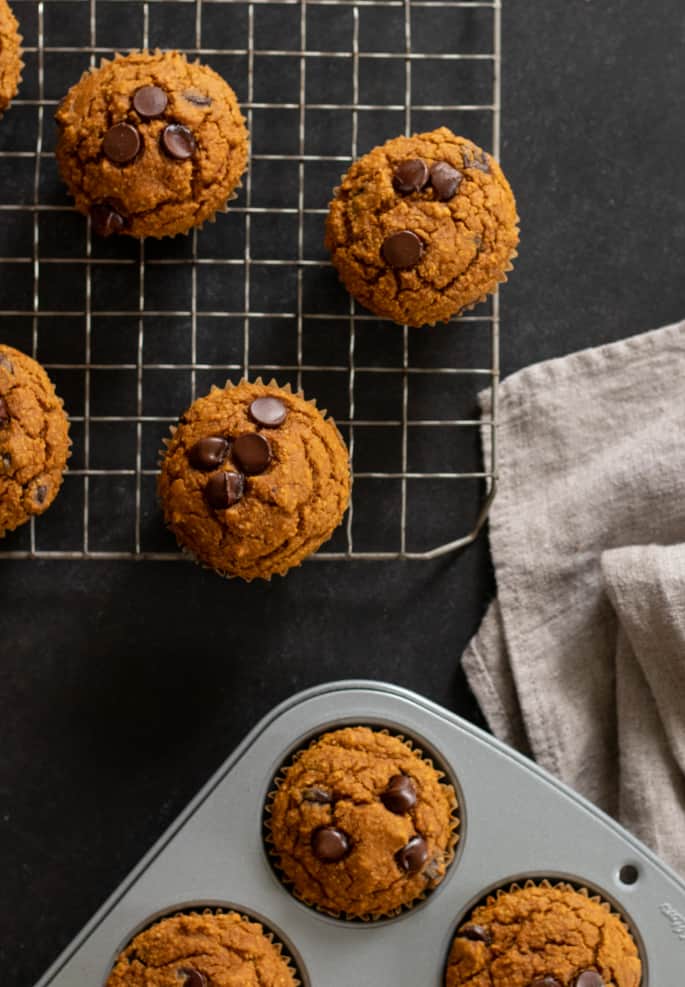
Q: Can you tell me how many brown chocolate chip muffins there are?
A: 8